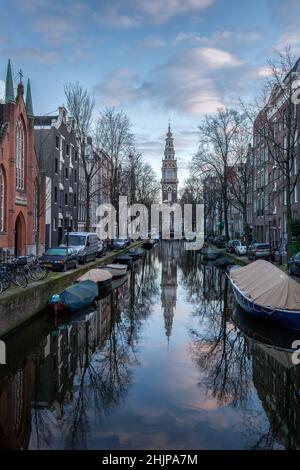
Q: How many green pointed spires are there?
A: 2